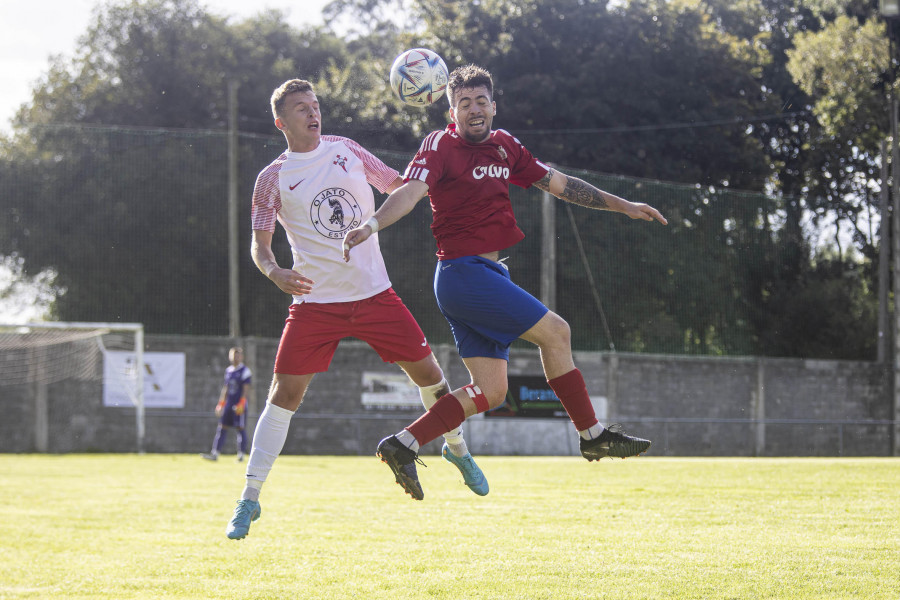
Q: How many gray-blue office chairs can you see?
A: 0